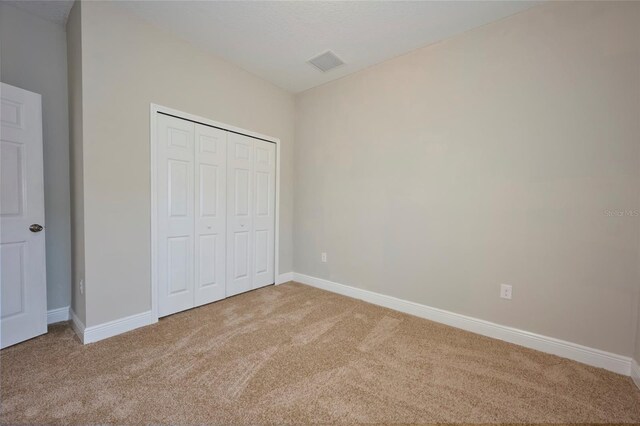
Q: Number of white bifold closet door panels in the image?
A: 4